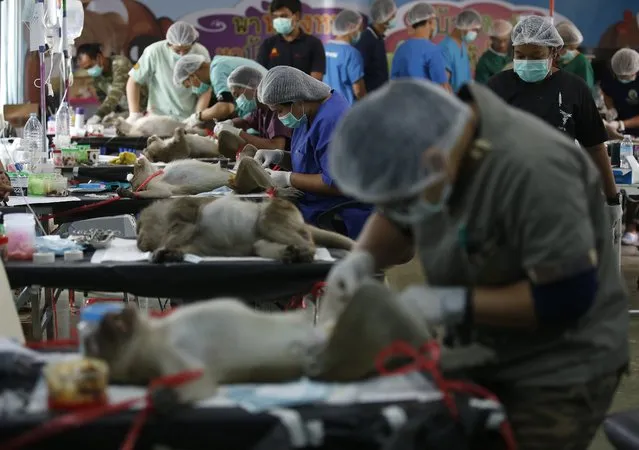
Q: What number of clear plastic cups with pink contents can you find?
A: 1